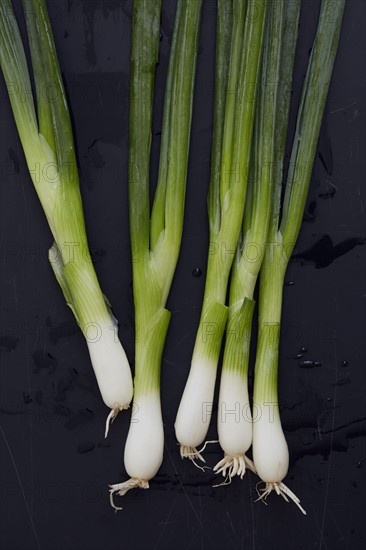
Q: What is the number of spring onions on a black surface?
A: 5